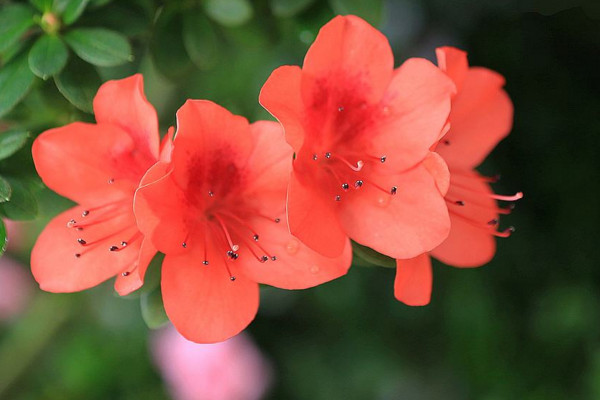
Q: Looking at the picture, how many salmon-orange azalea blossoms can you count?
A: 4